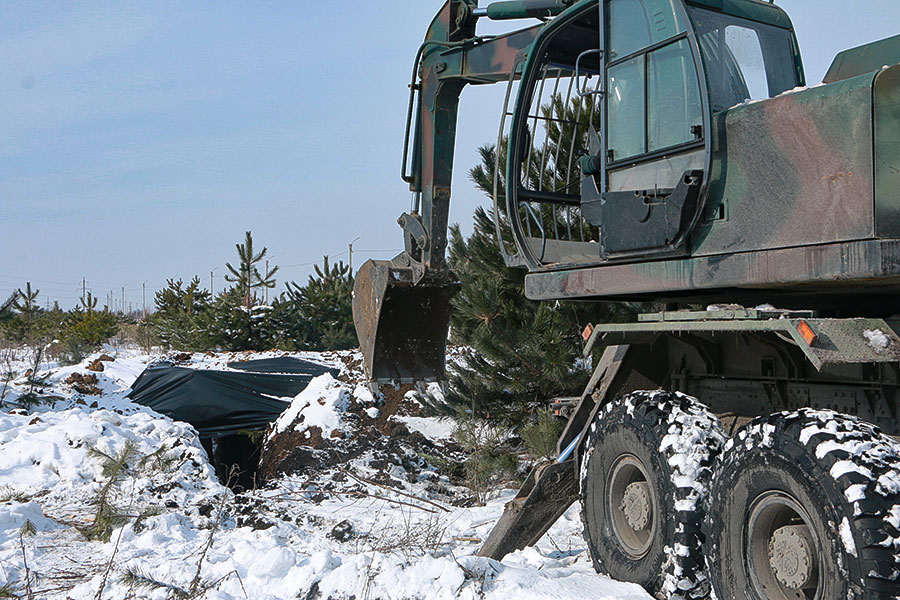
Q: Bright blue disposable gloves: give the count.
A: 0